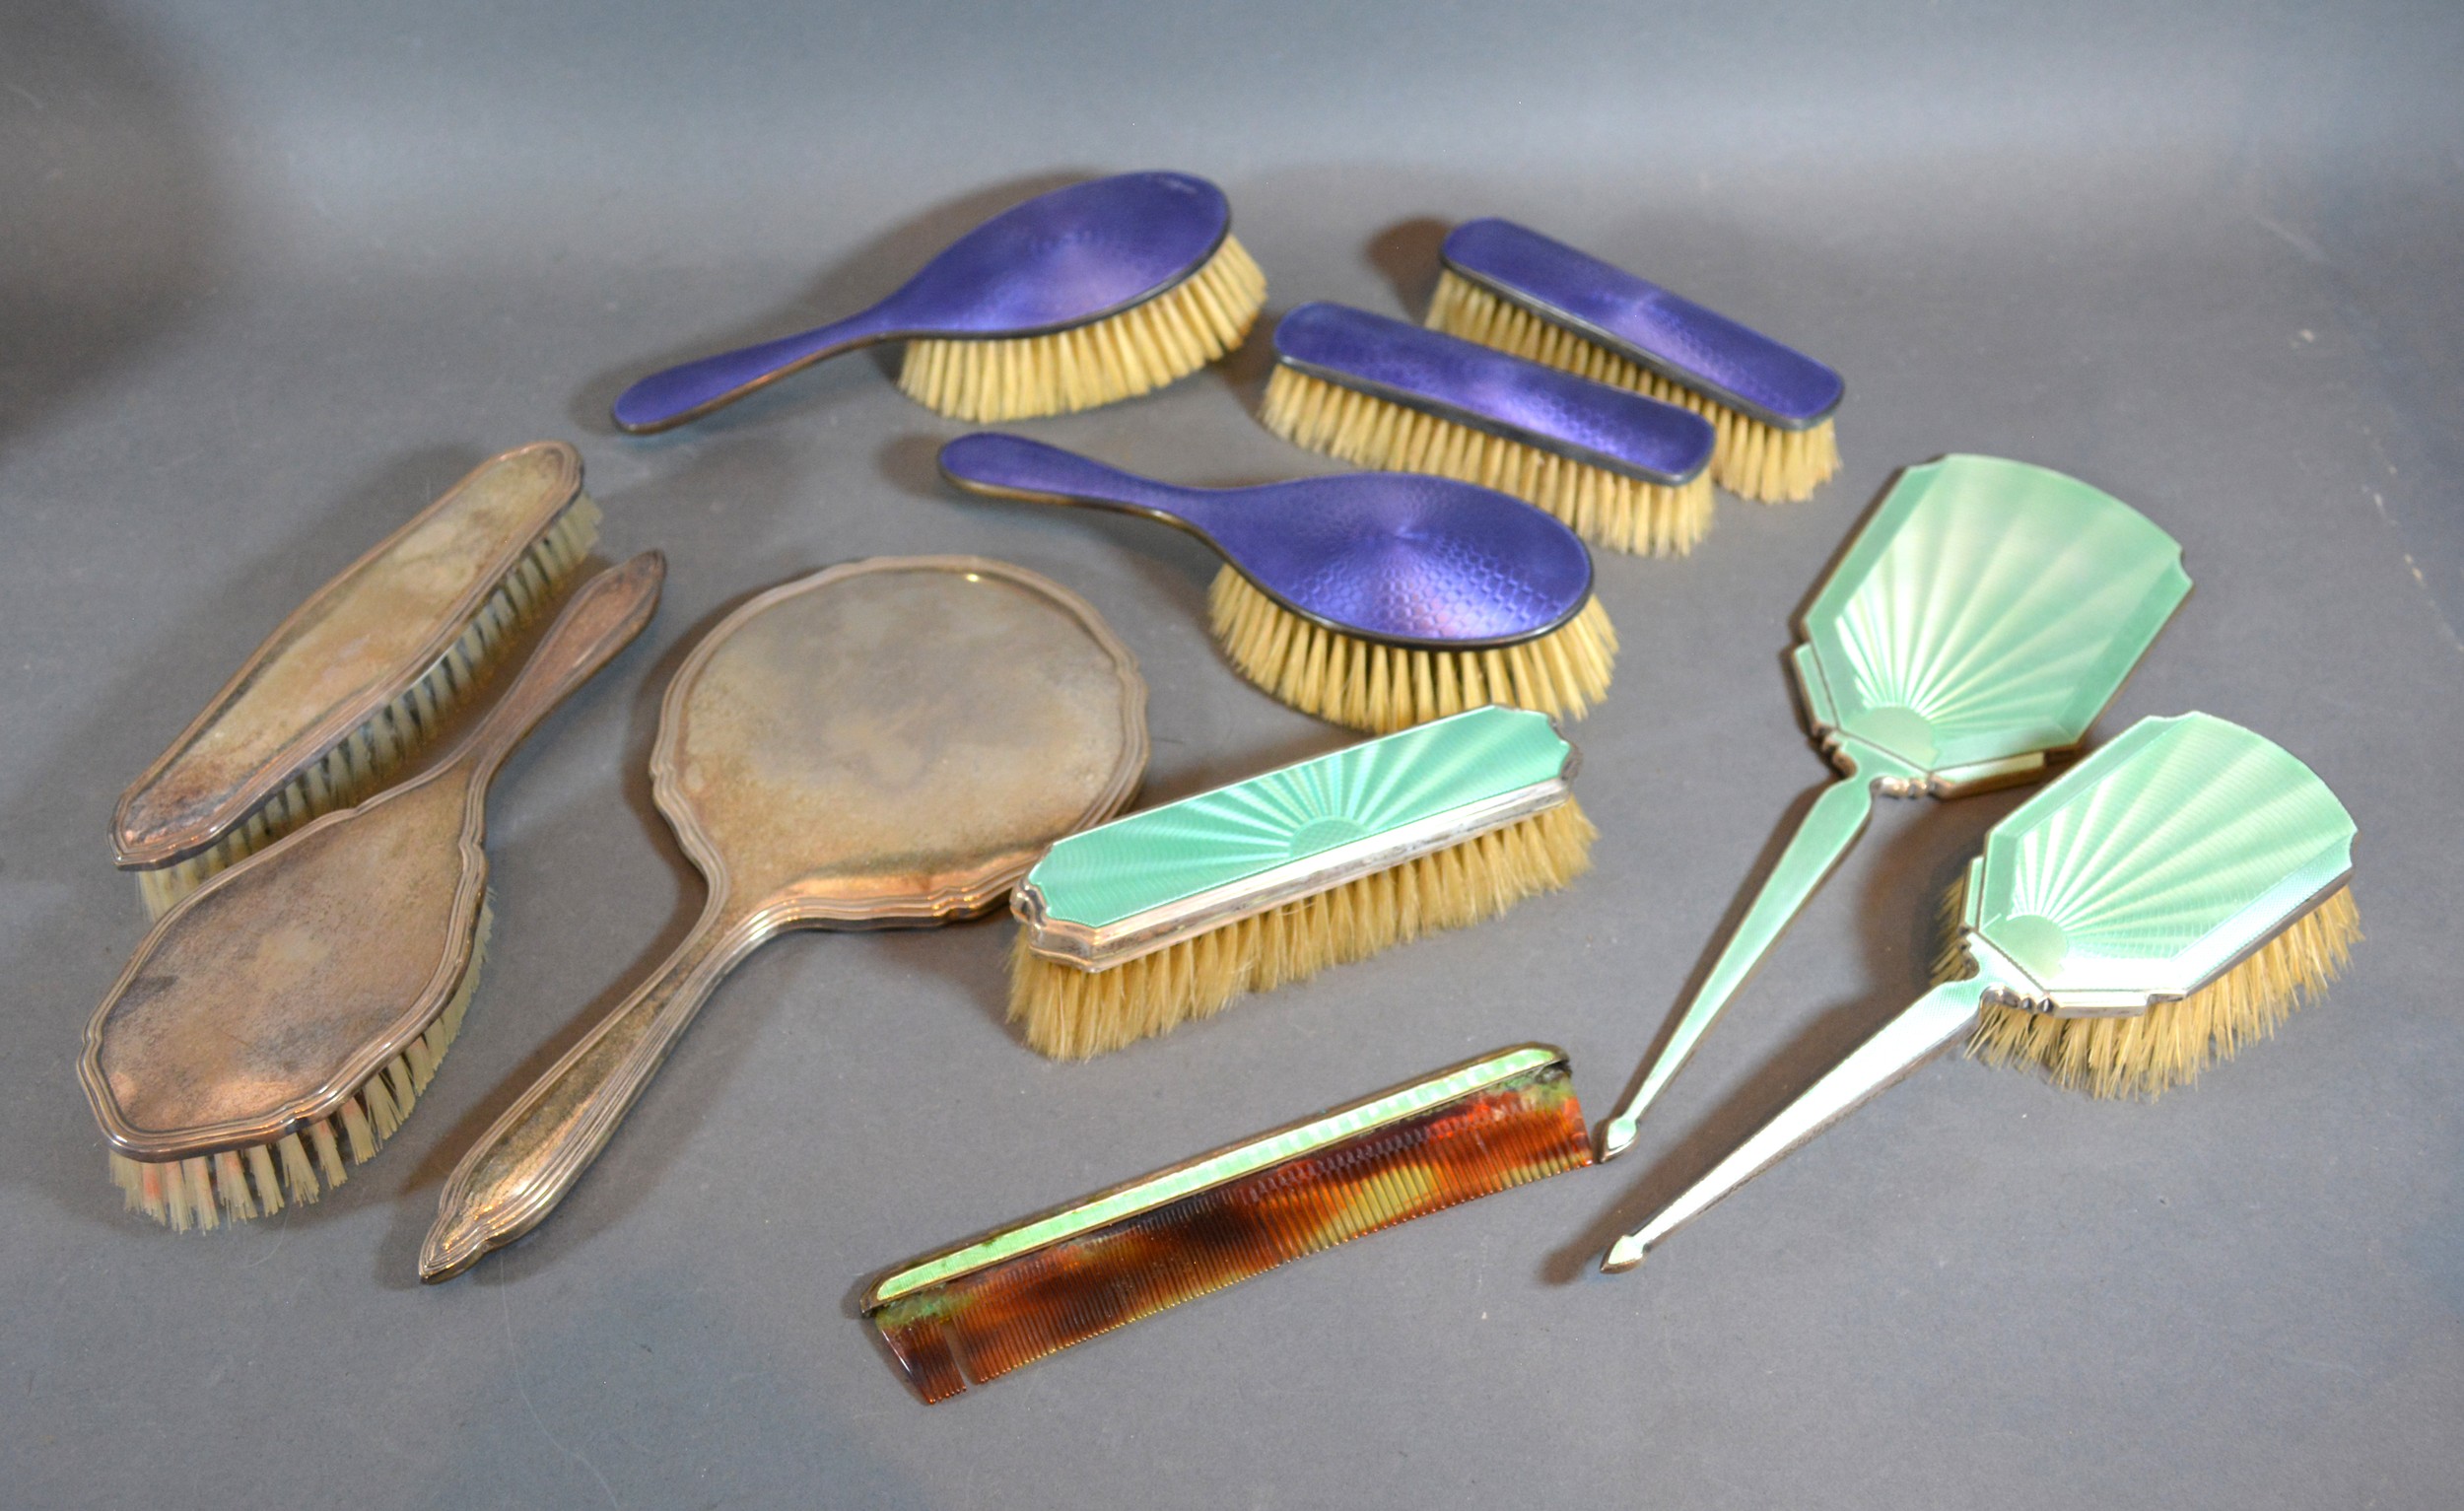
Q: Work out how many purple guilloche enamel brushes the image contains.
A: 4